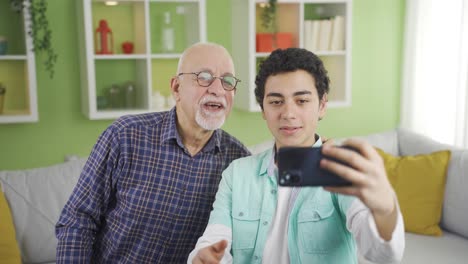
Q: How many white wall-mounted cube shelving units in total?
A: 3